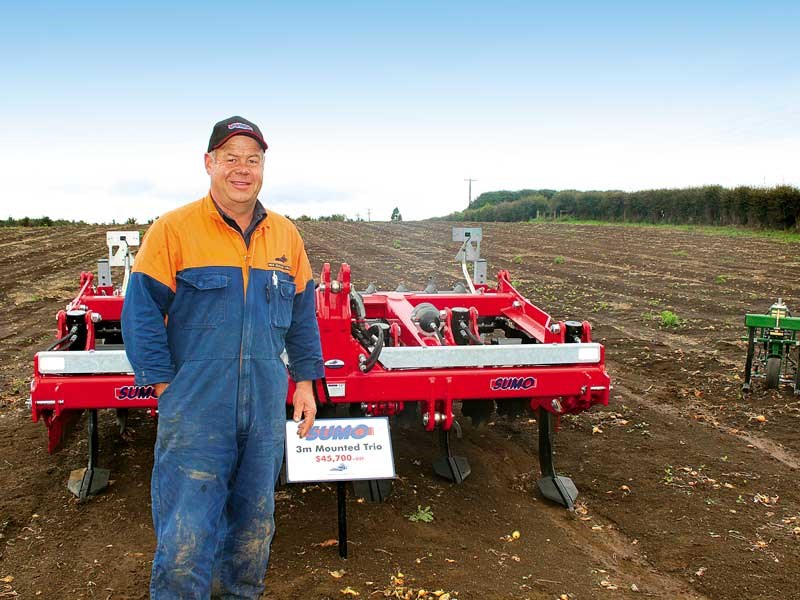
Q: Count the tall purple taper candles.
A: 0